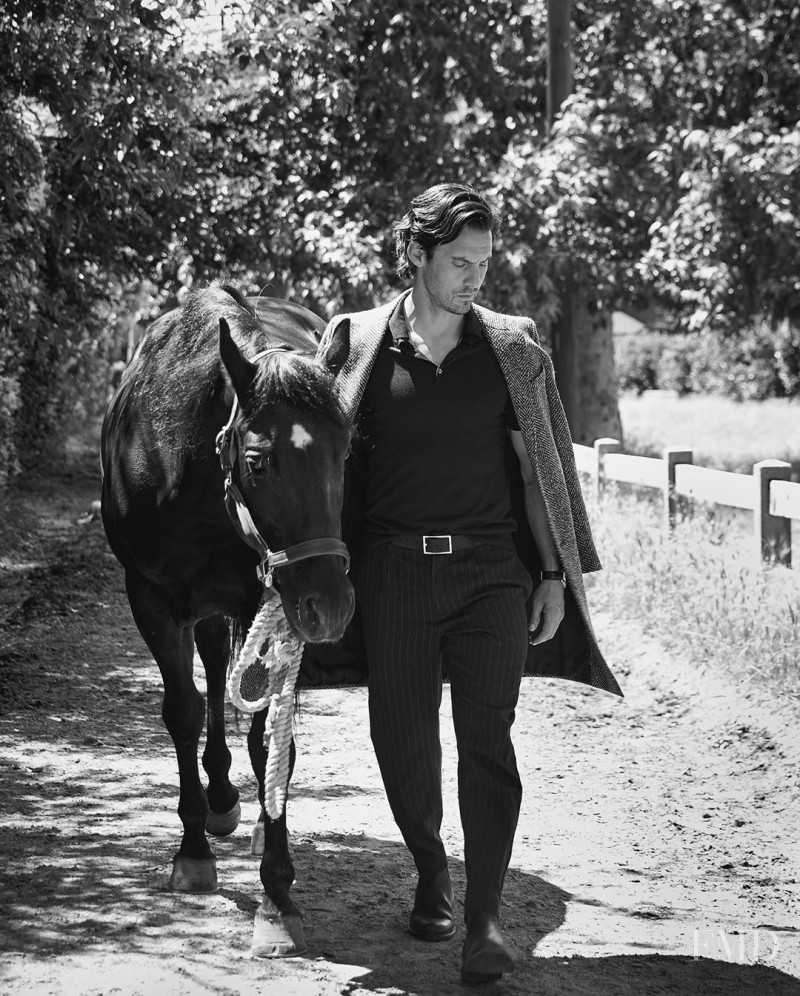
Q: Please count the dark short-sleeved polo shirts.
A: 1